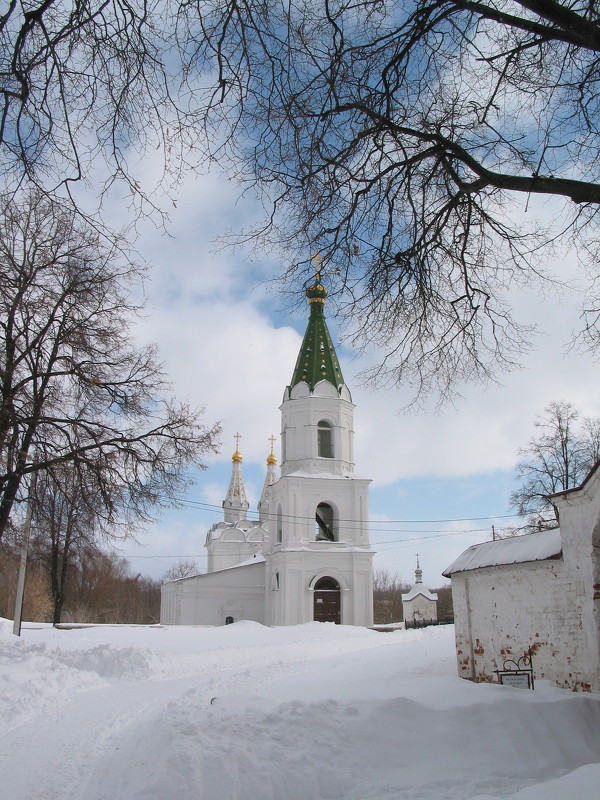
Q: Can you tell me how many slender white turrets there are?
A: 2